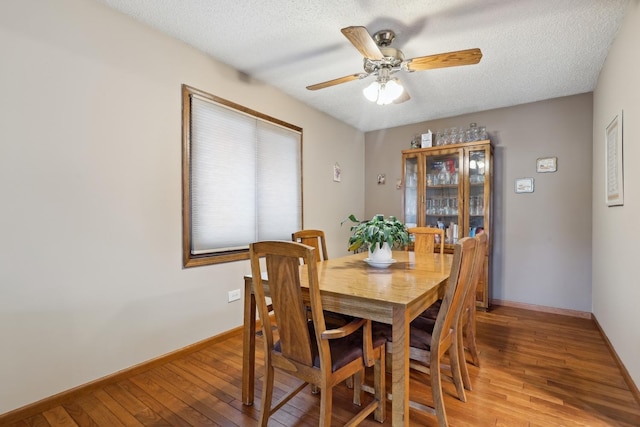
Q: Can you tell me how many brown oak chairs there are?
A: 5